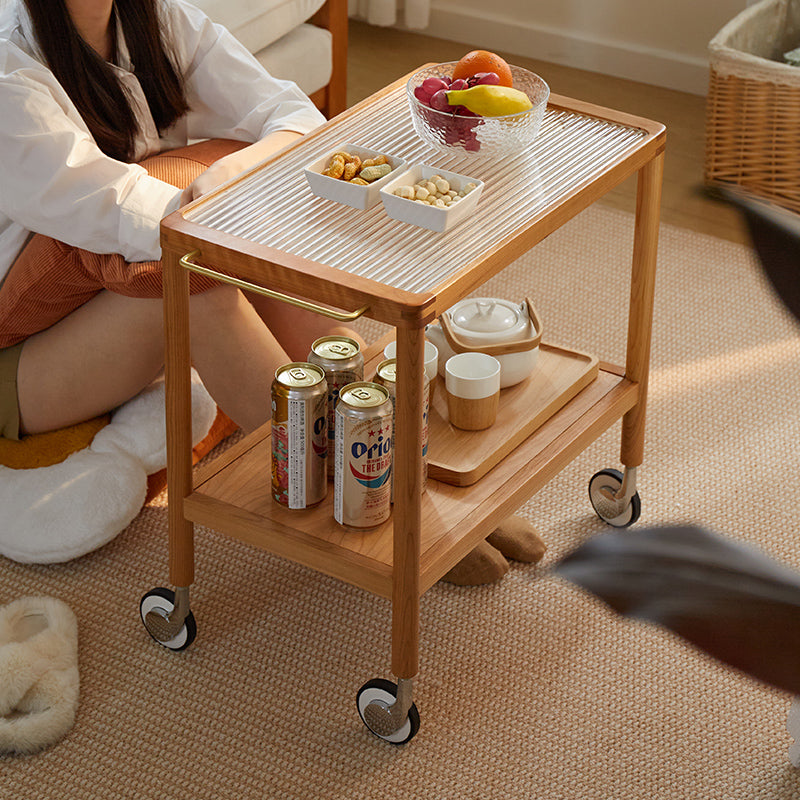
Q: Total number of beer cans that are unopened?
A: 4